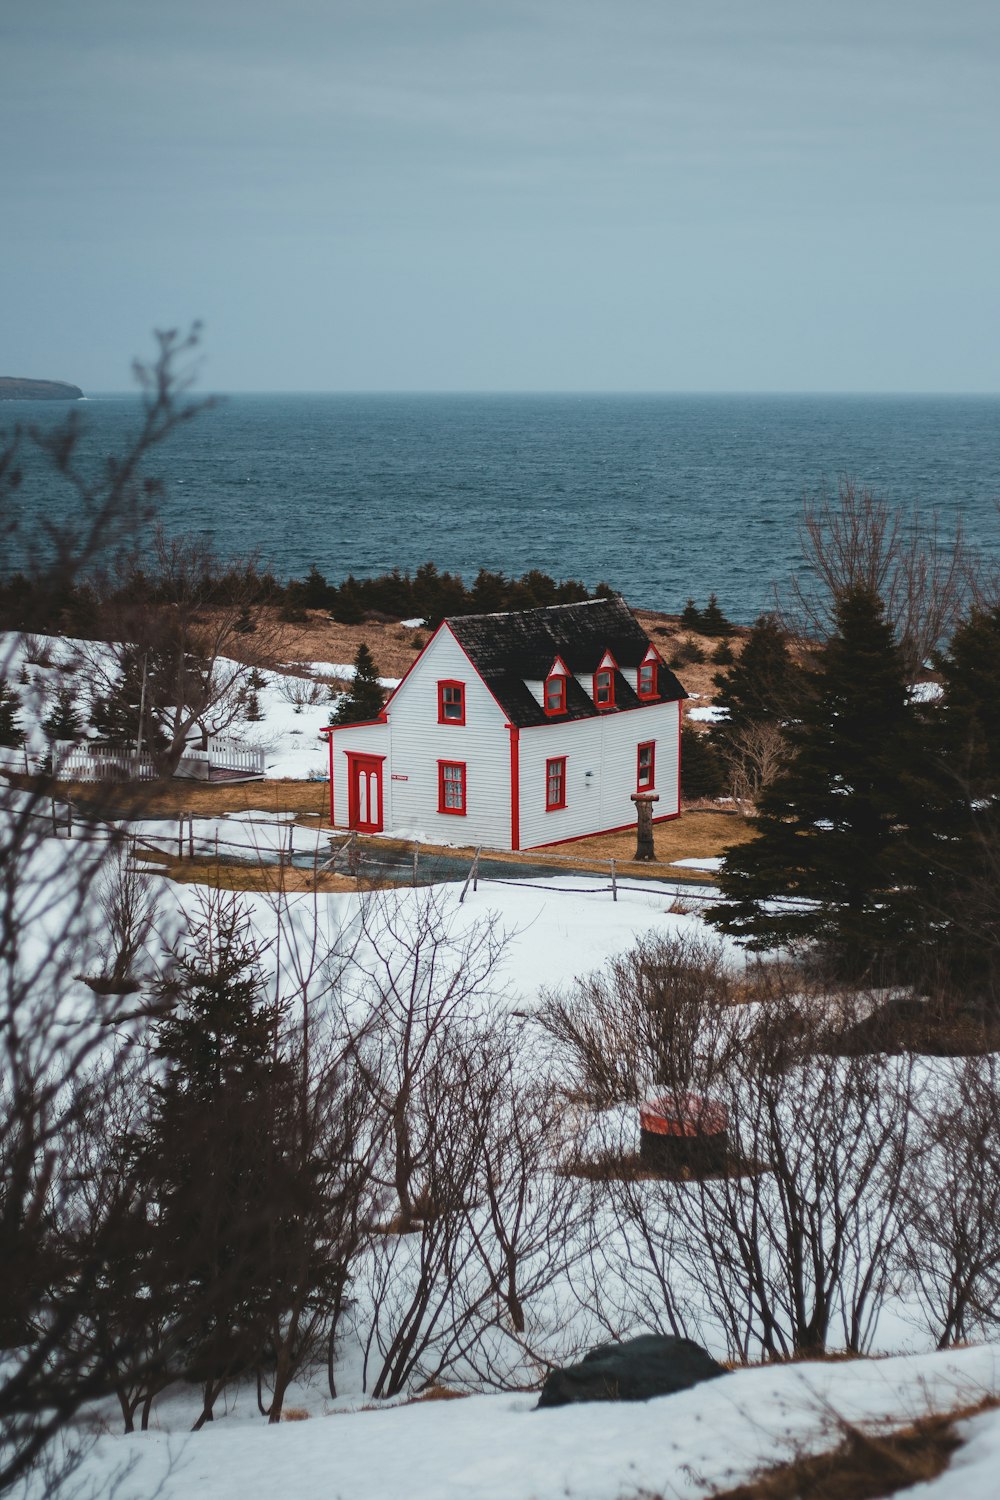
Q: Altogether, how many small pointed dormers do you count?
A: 3